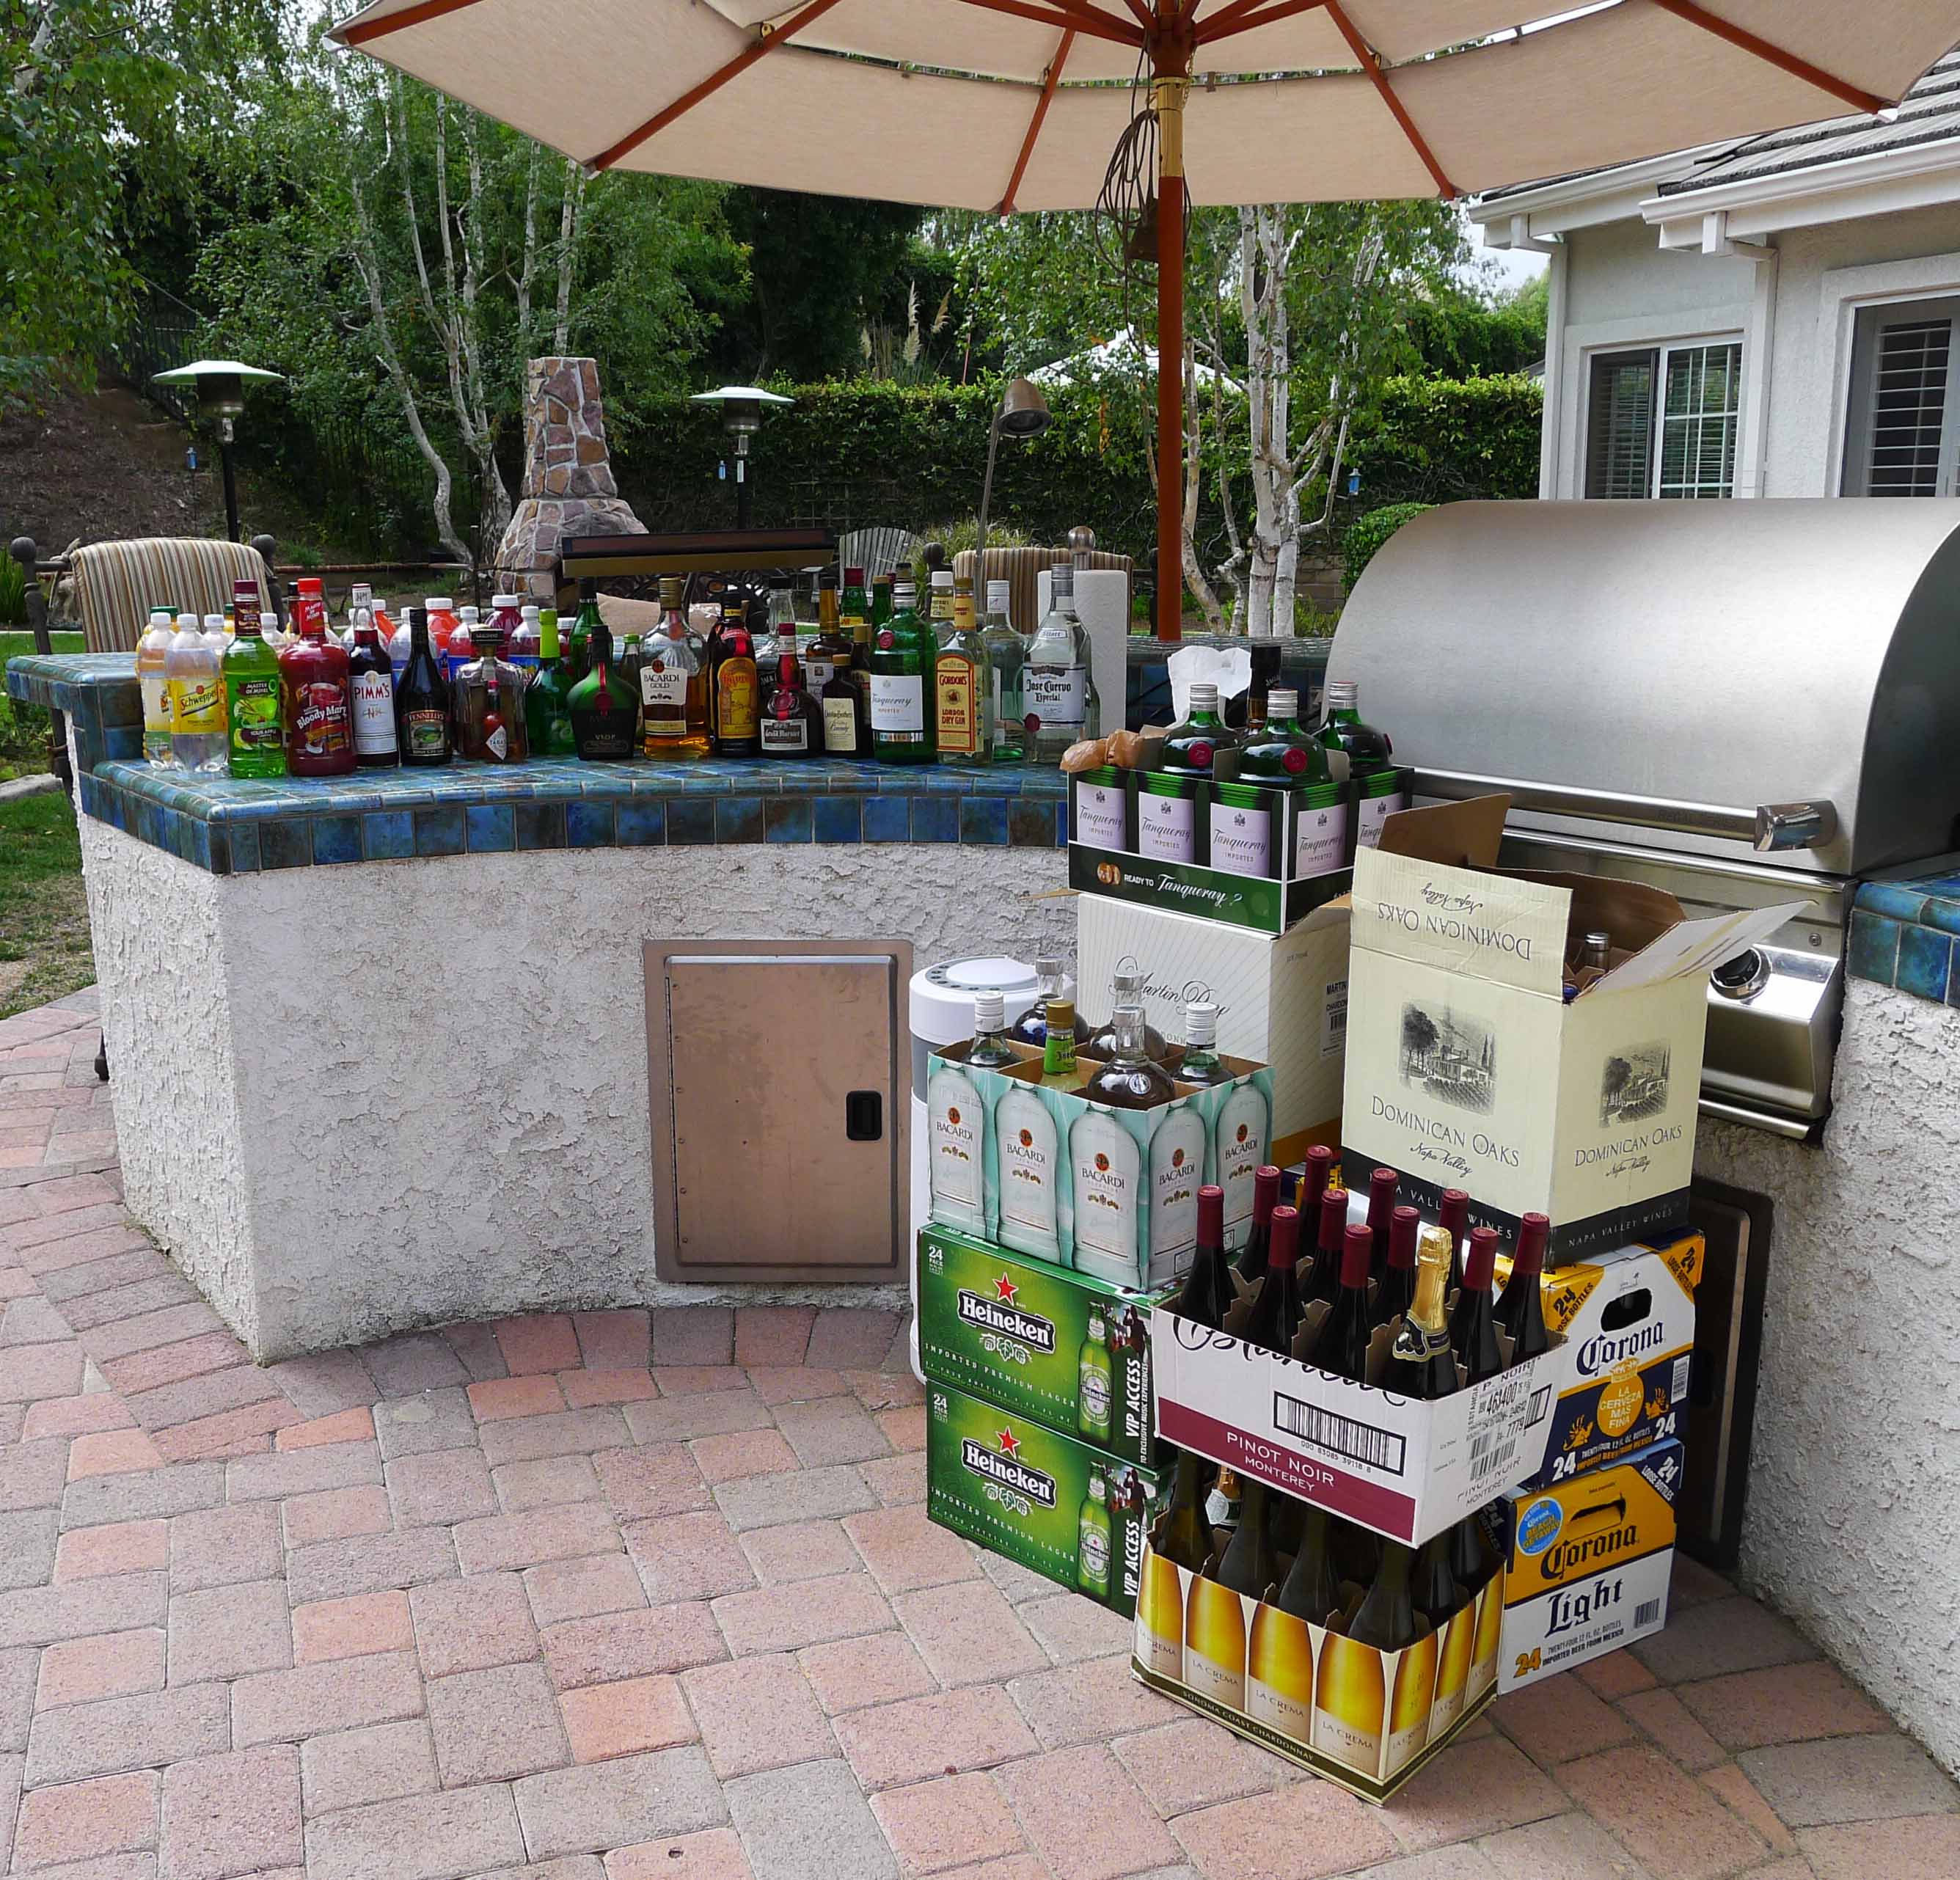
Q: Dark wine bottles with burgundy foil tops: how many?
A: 11